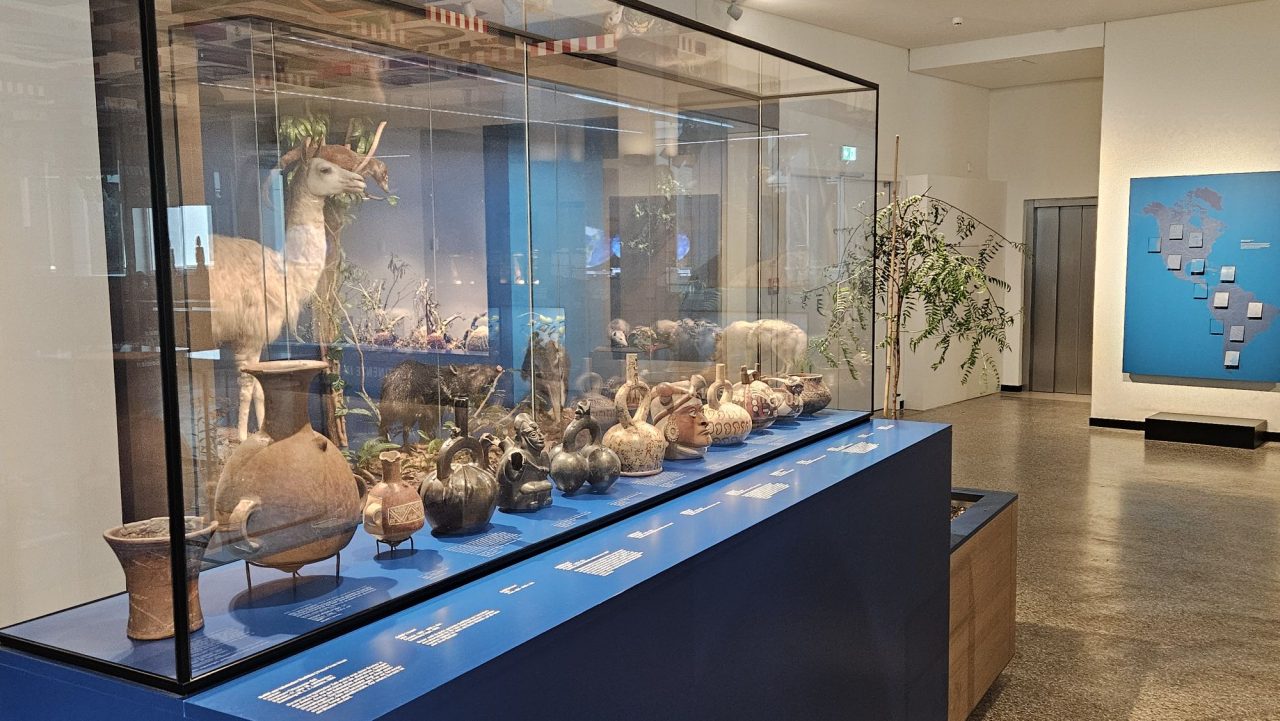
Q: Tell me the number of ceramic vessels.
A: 12